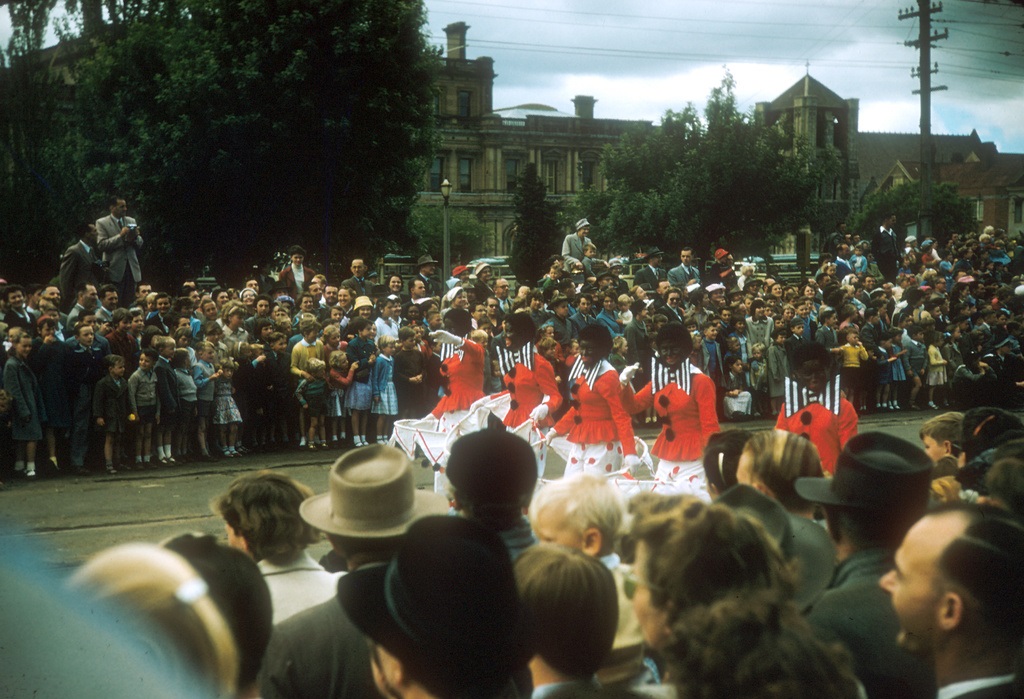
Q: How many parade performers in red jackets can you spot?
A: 5